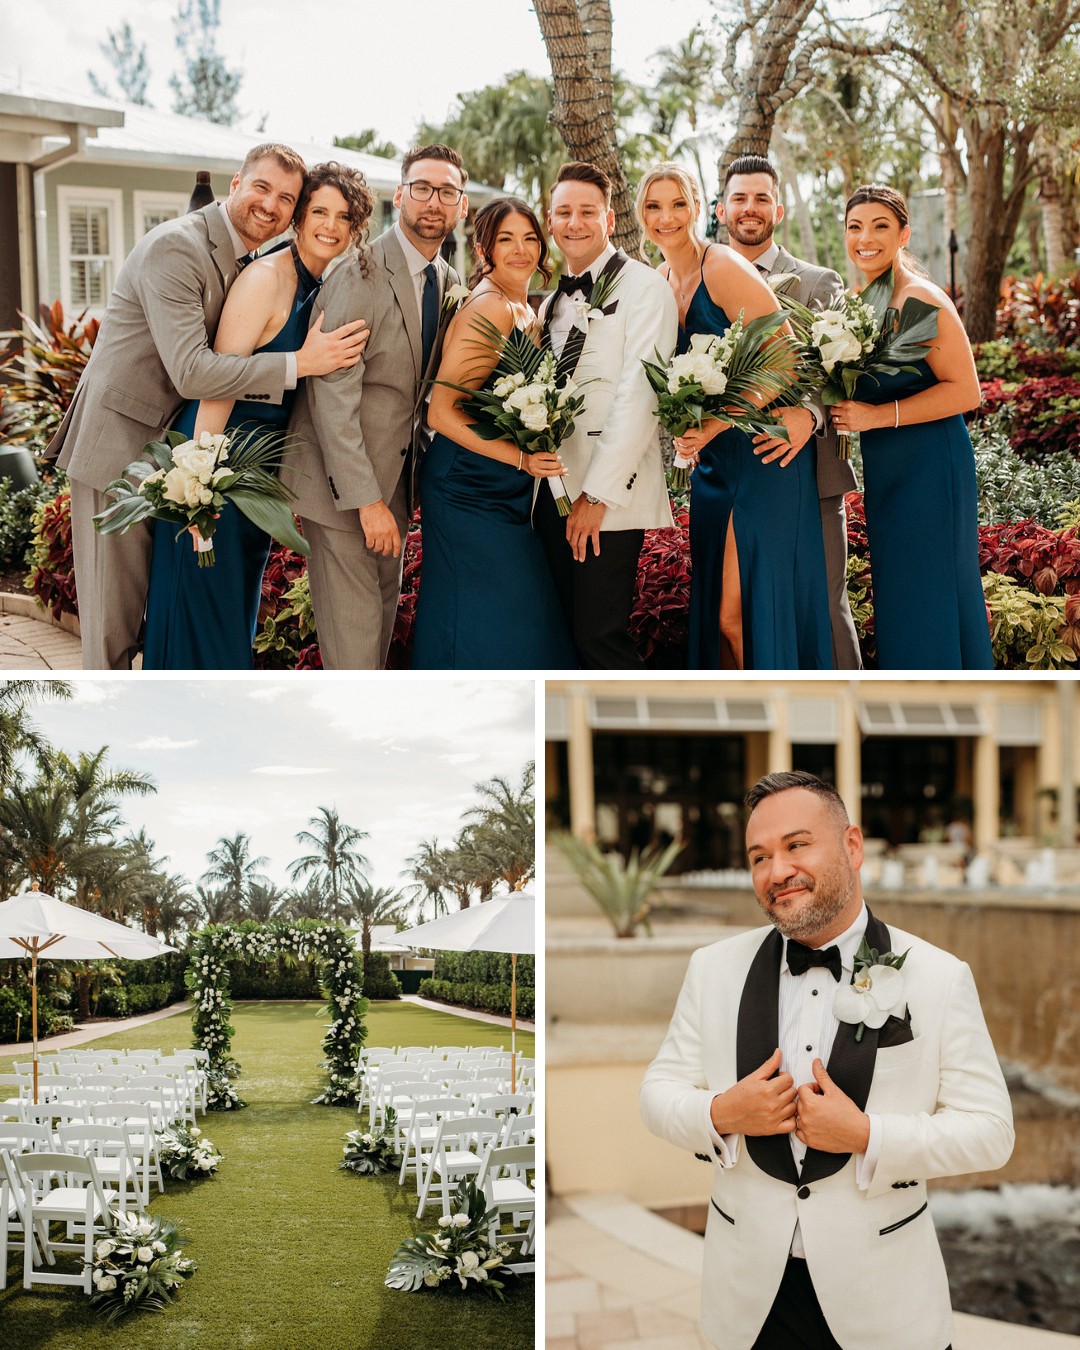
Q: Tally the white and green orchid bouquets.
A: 4